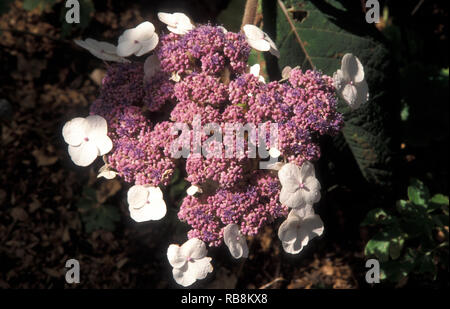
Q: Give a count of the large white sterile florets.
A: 11